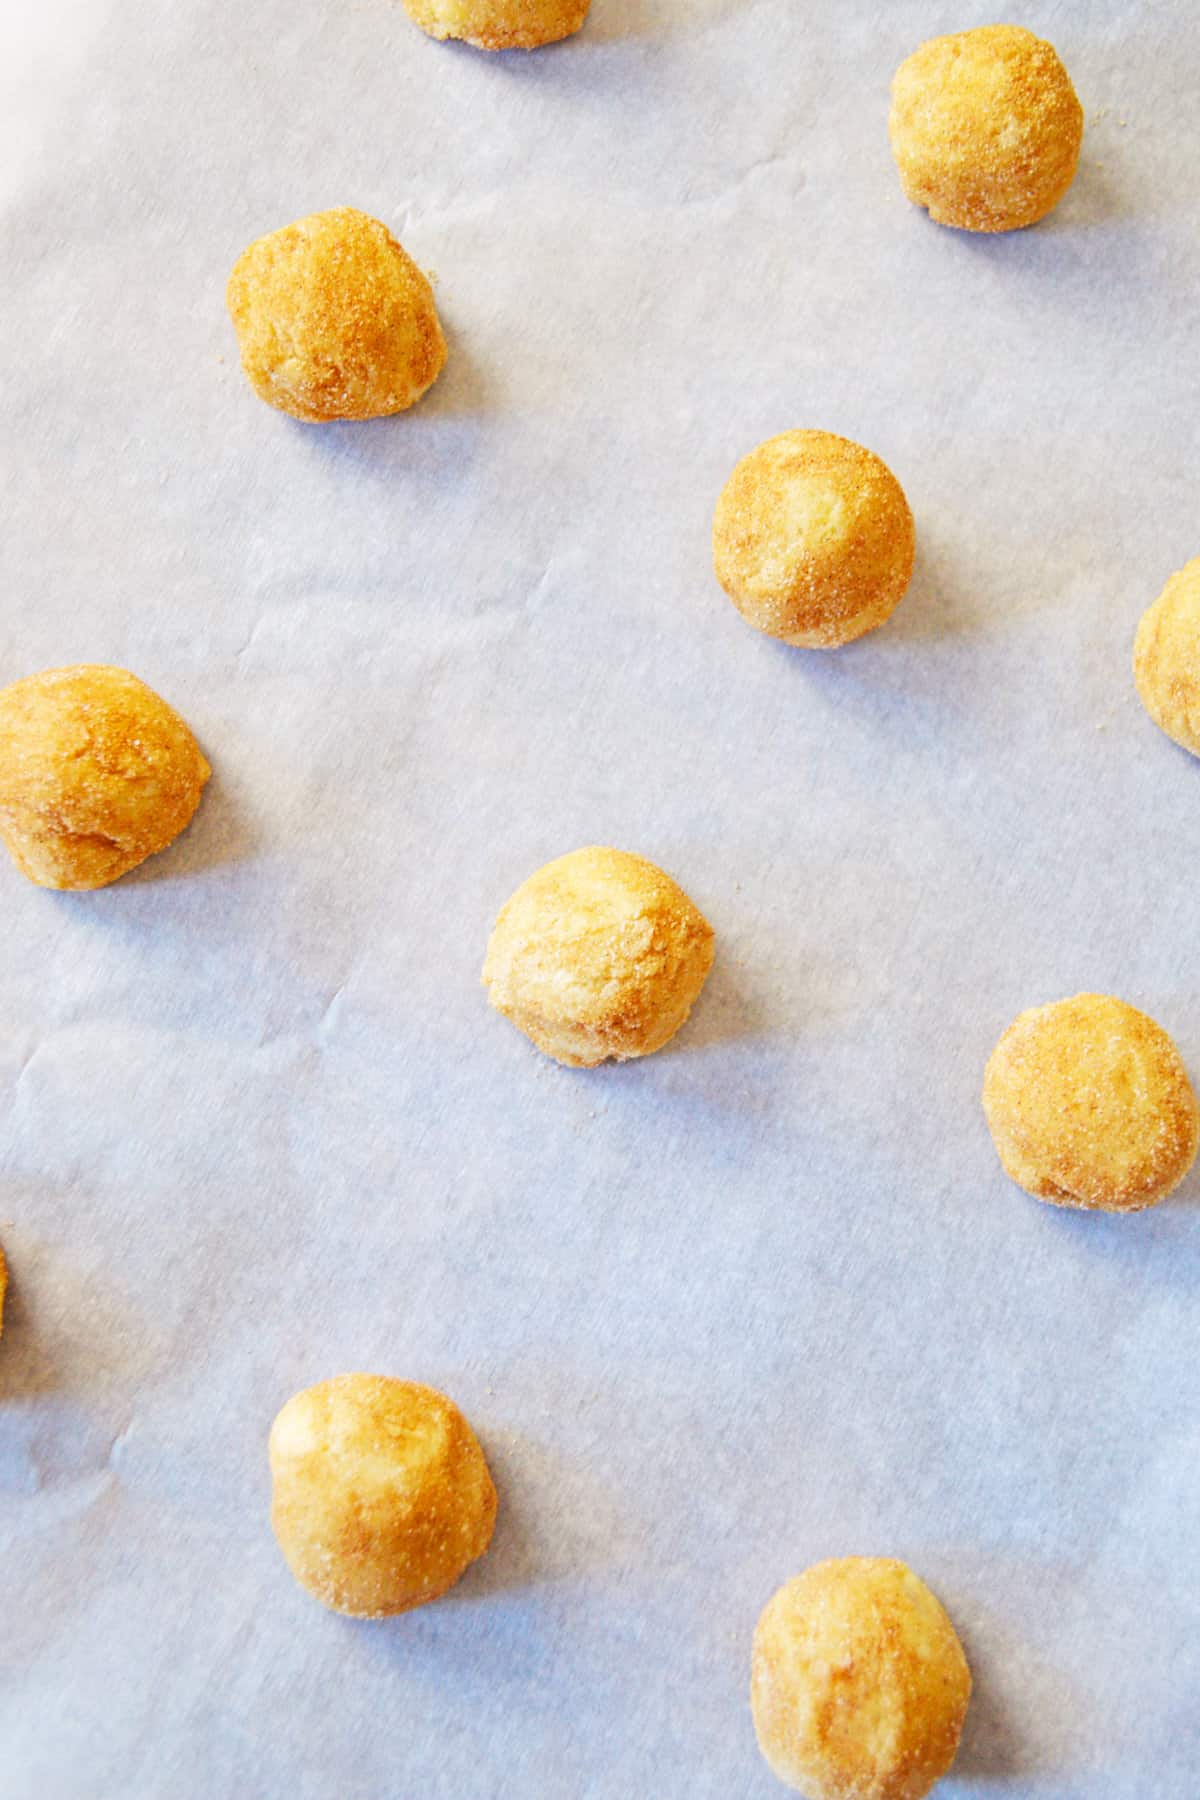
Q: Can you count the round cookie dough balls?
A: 11